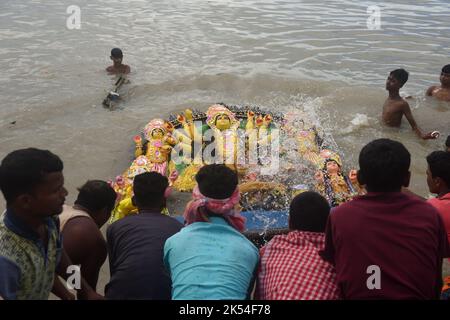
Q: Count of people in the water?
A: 3